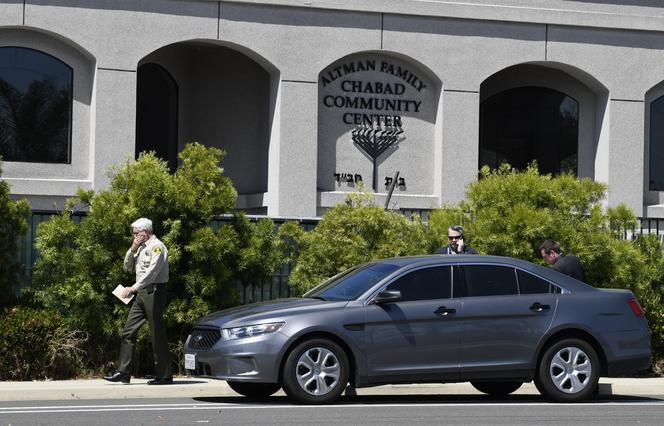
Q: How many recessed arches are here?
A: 5